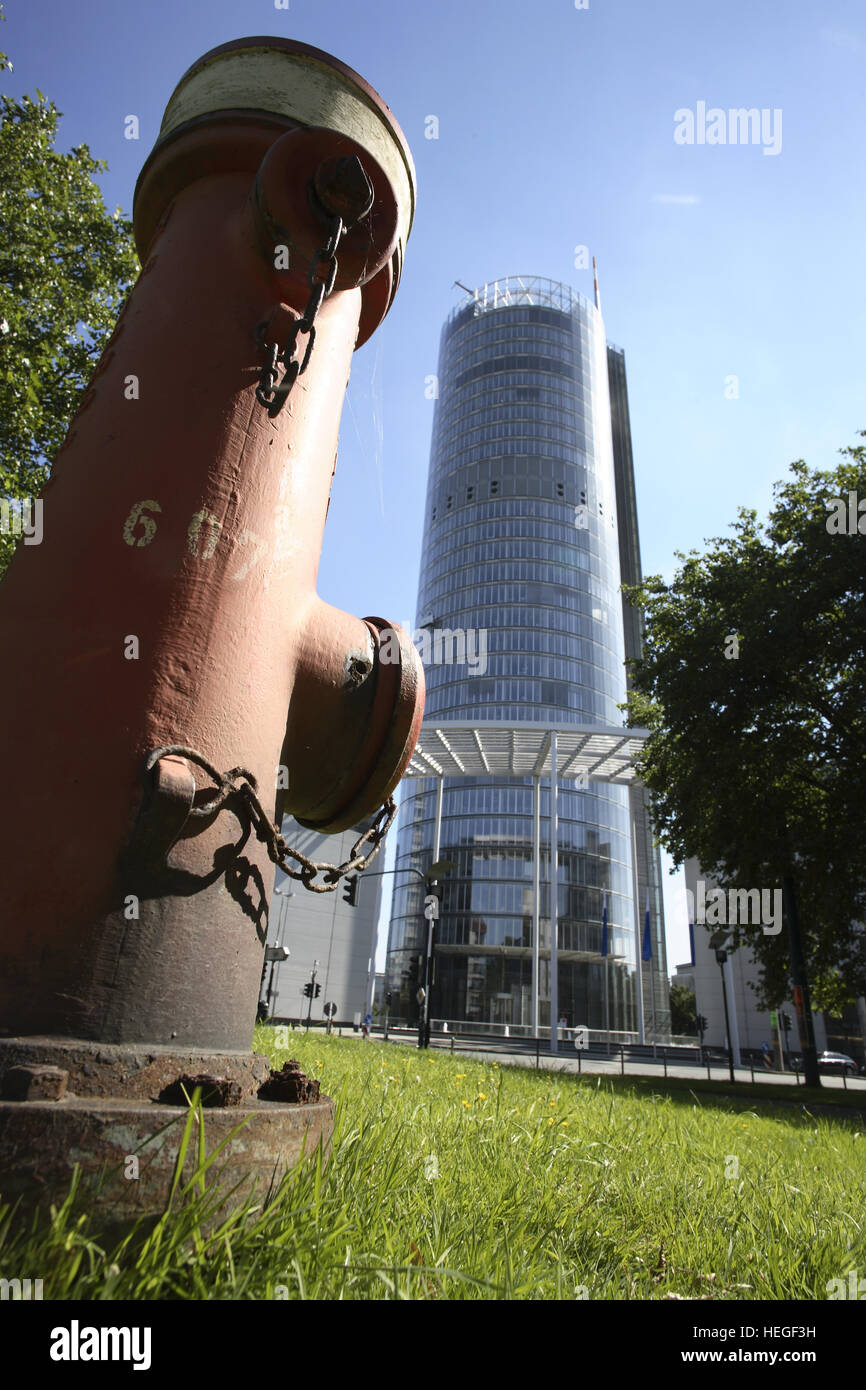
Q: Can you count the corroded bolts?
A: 3